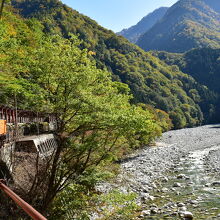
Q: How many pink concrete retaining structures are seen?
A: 0